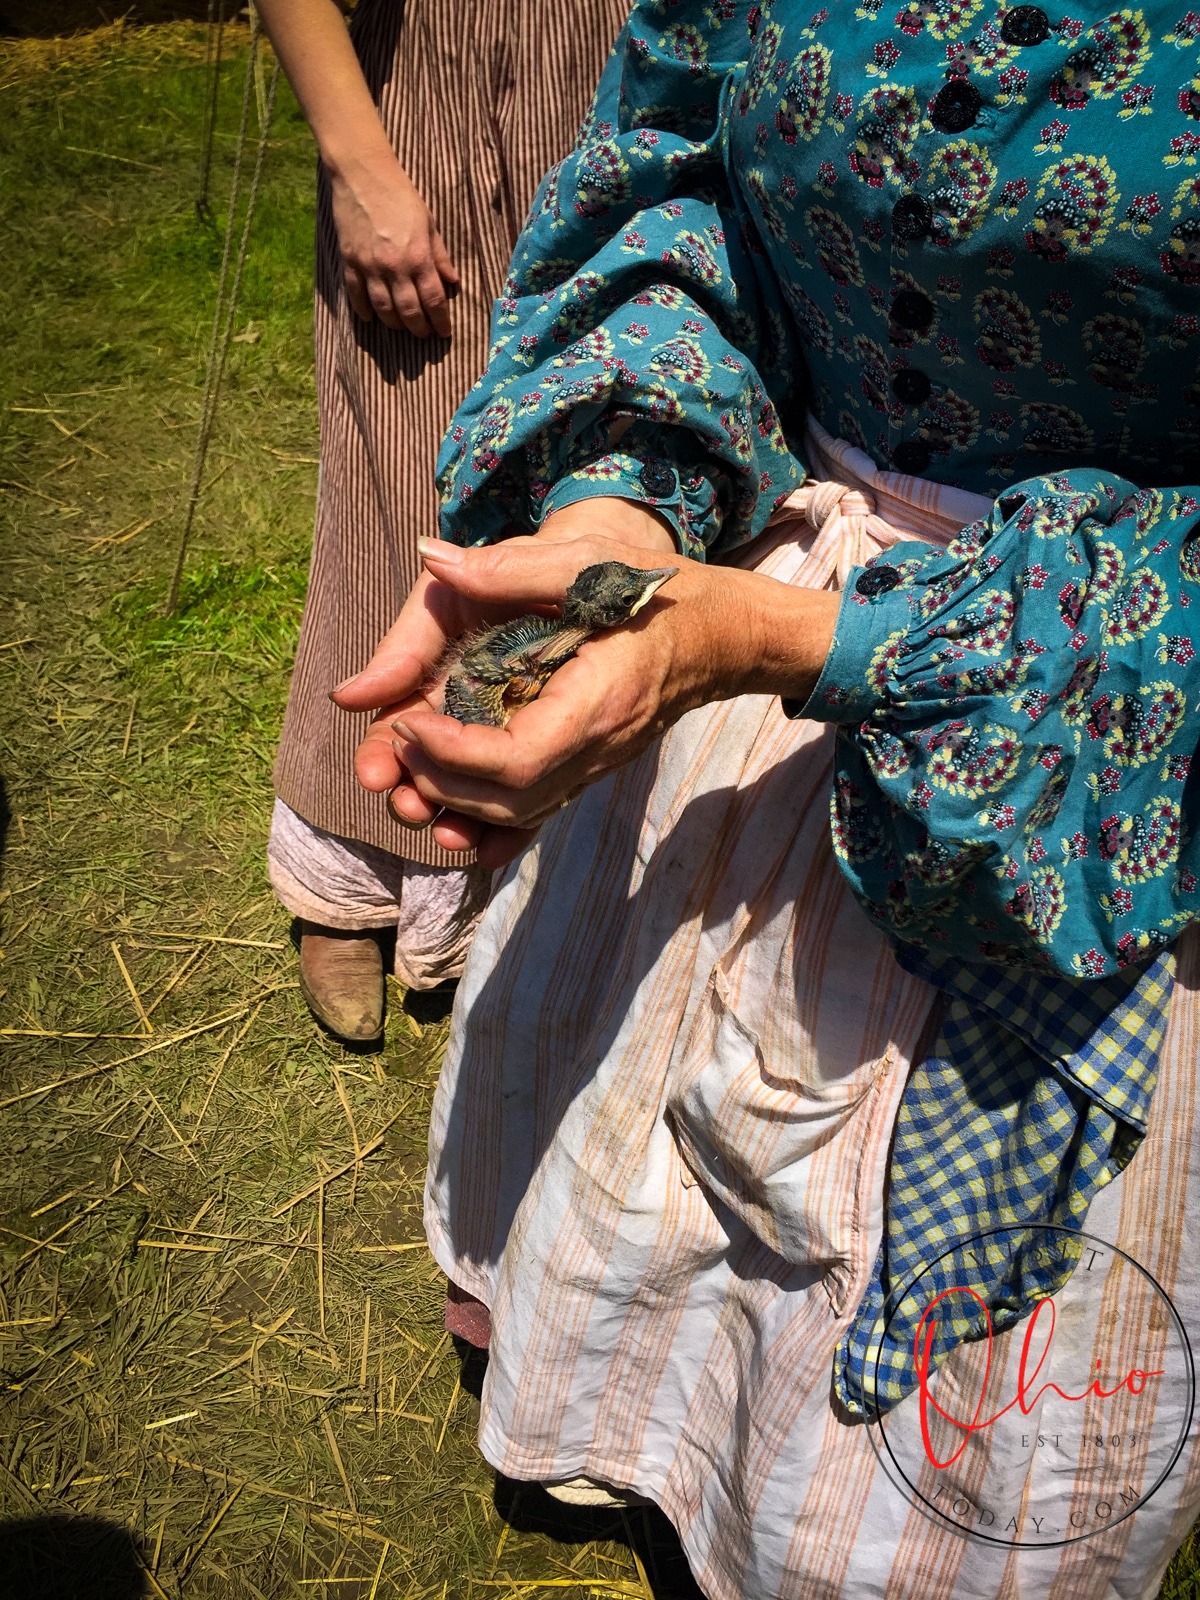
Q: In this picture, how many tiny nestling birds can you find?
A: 1